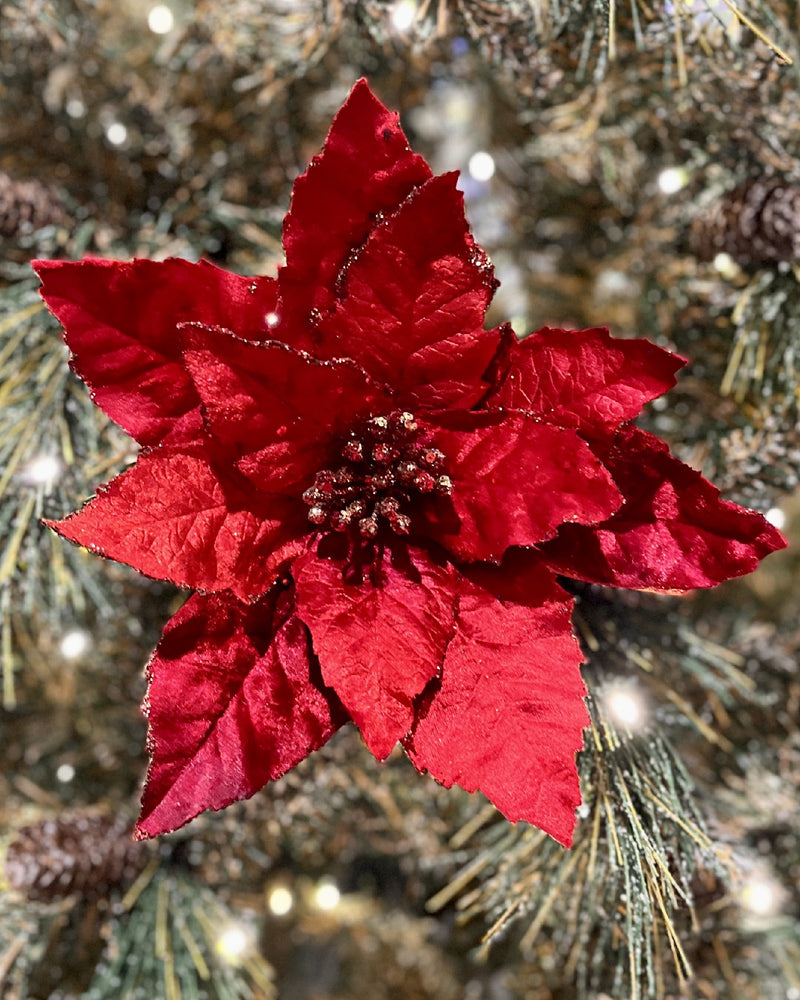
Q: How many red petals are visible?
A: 11